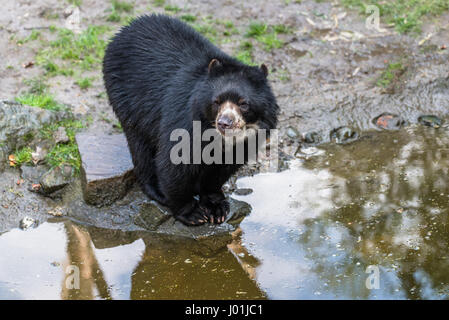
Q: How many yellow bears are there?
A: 0